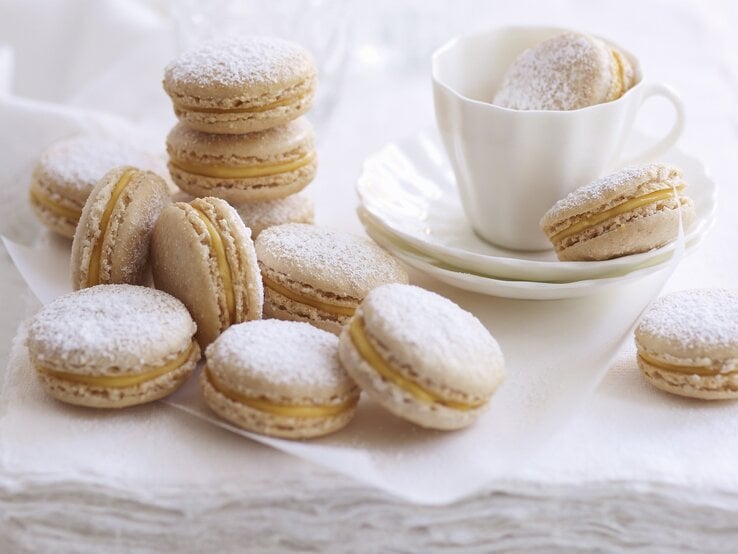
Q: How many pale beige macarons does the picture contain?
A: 13